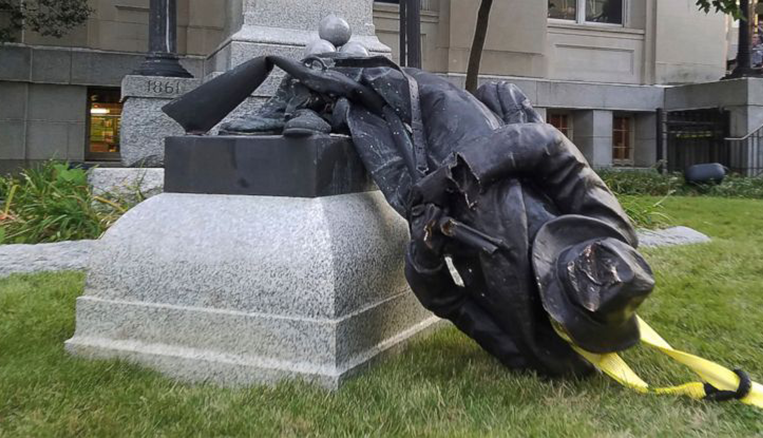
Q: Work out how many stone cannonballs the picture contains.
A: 3